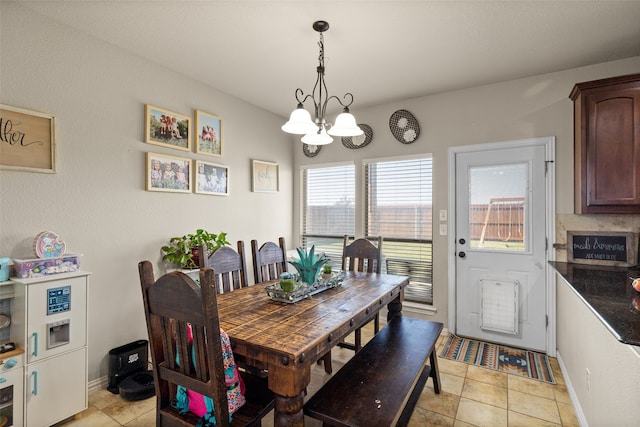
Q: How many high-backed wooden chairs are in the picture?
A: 4